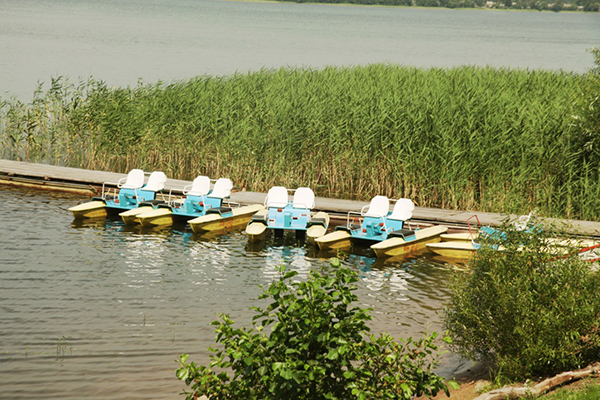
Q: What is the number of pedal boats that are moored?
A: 5